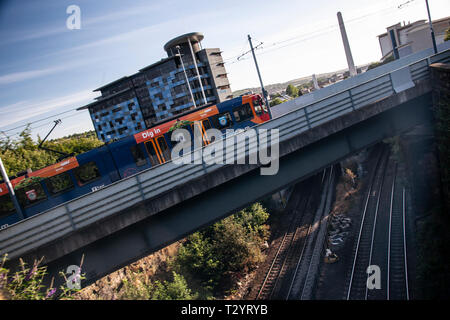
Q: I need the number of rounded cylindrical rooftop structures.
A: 1